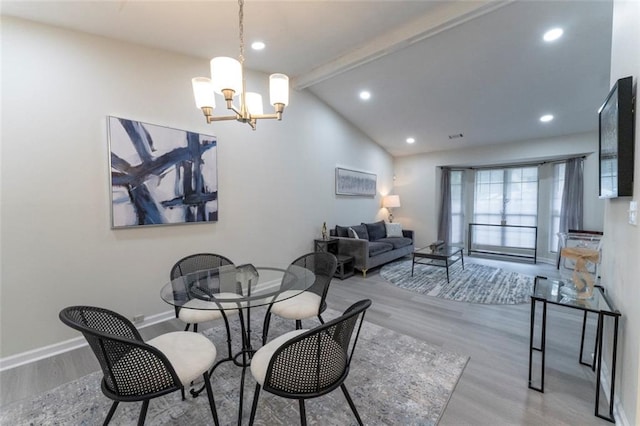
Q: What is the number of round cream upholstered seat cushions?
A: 4